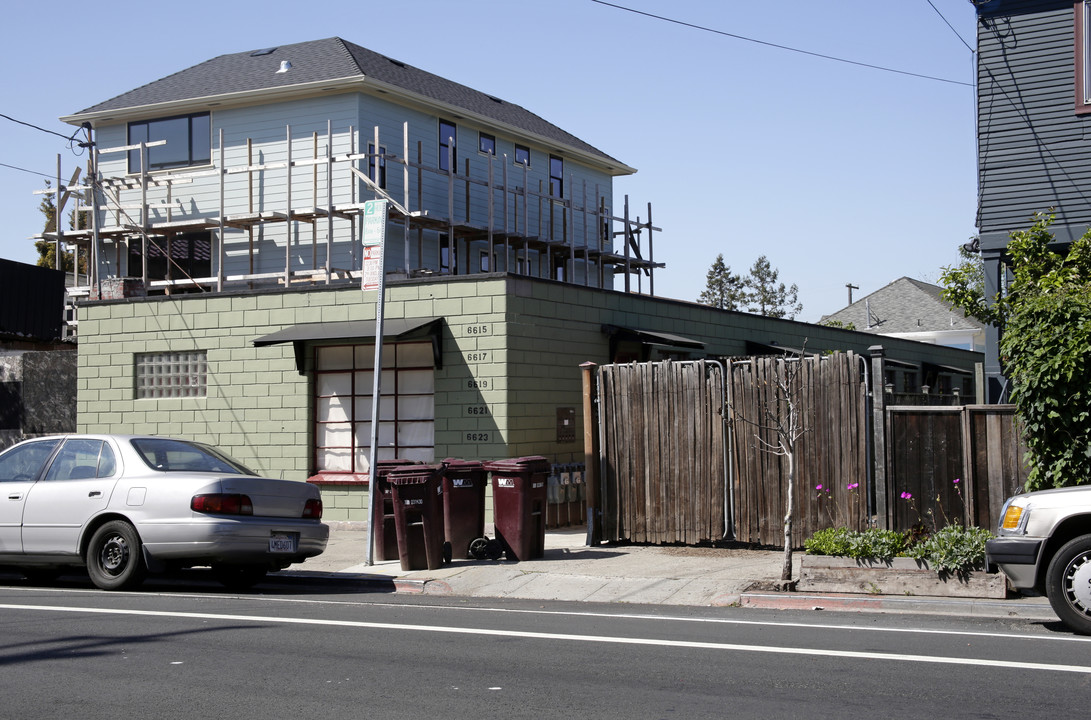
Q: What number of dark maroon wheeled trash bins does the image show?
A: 4